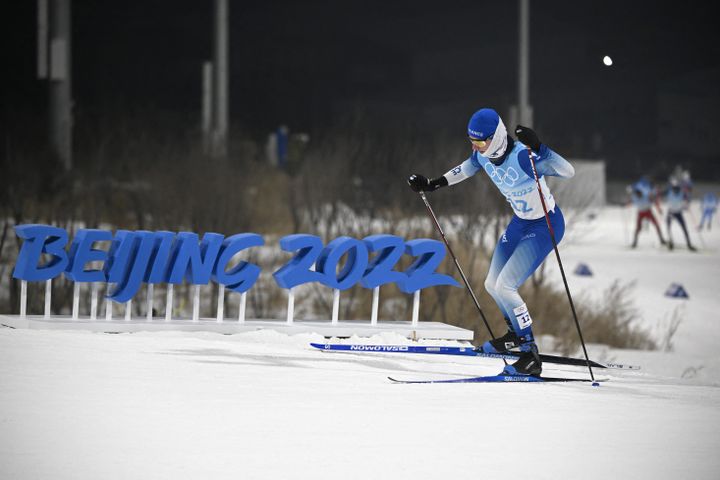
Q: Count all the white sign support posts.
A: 15